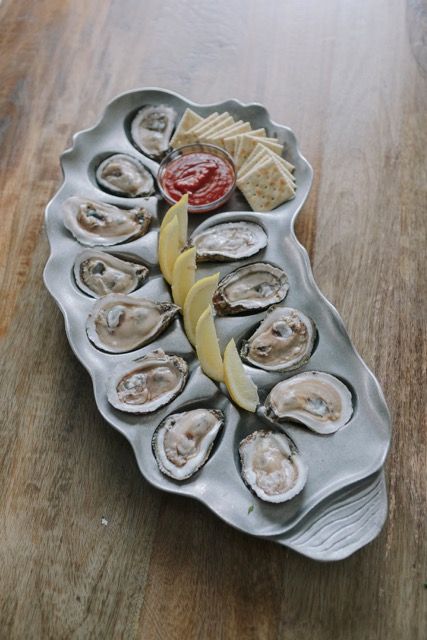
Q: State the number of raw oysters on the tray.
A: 12